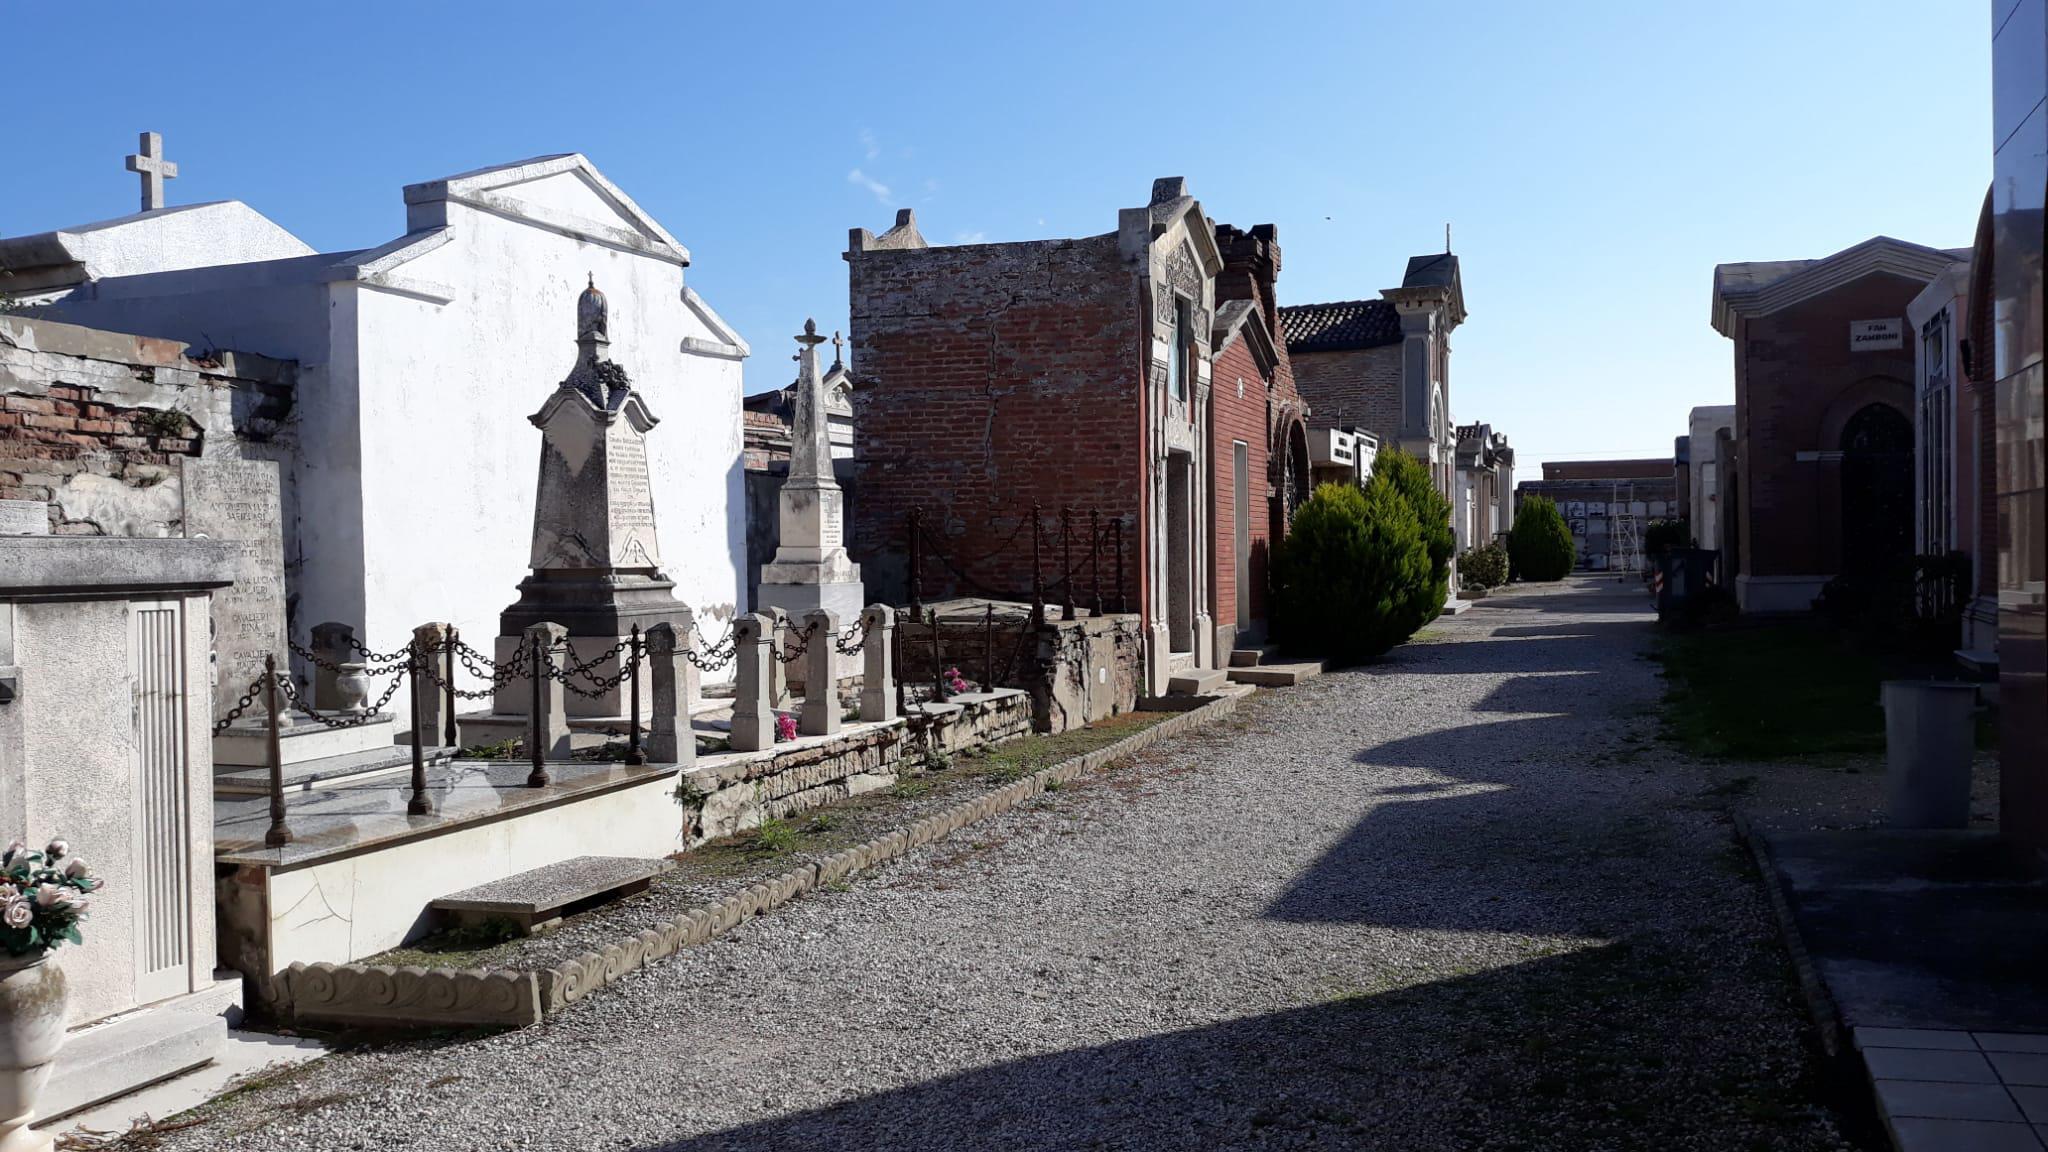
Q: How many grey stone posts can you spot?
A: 8